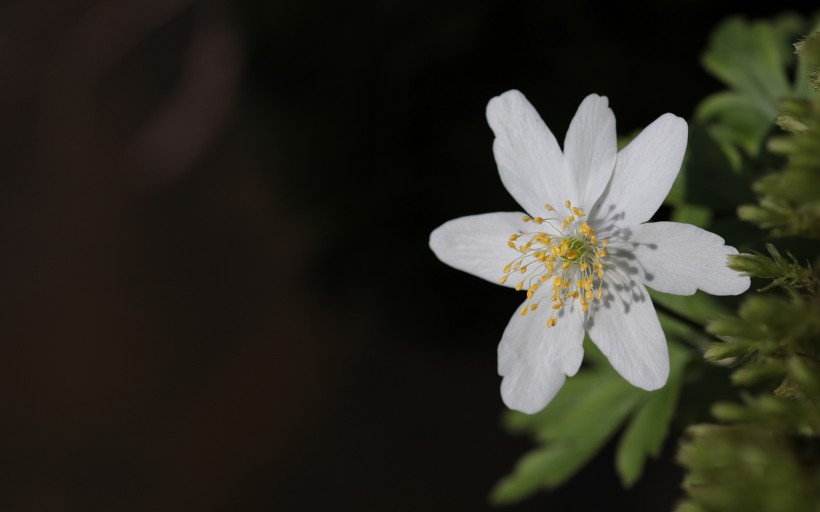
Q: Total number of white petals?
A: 7